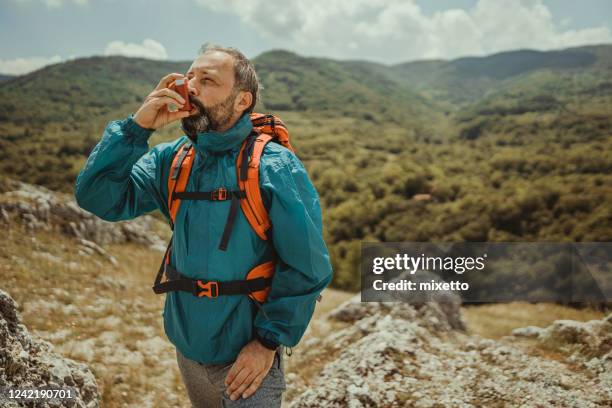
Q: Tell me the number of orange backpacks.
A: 1